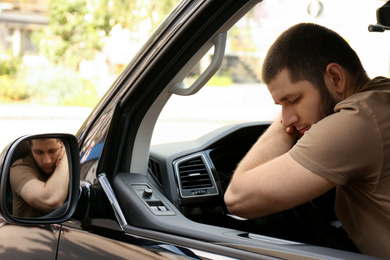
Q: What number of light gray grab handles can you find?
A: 1